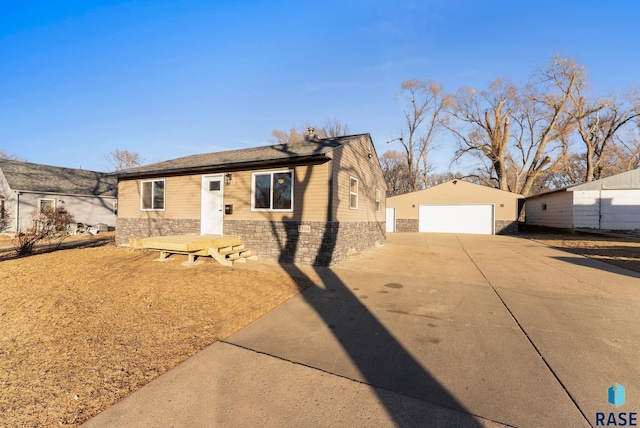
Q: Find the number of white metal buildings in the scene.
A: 1